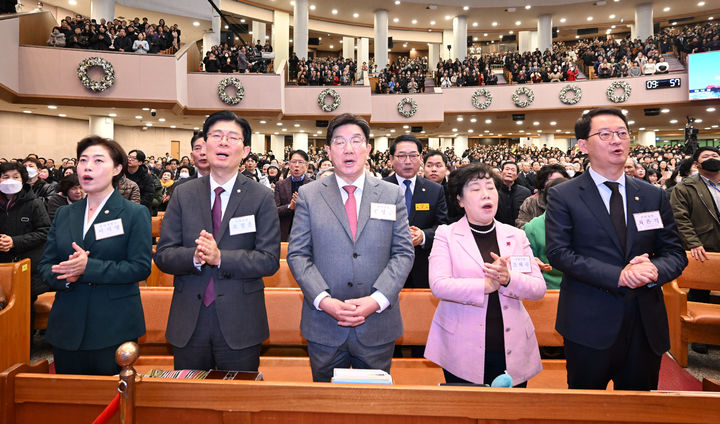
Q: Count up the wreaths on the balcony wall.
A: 8